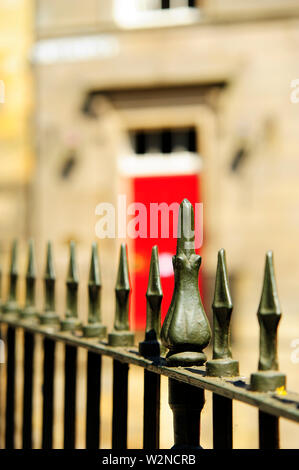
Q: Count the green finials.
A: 10